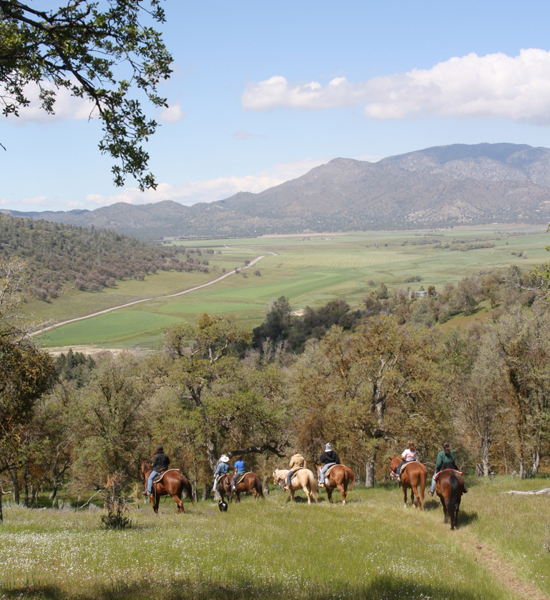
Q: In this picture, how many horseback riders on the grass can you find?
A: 7